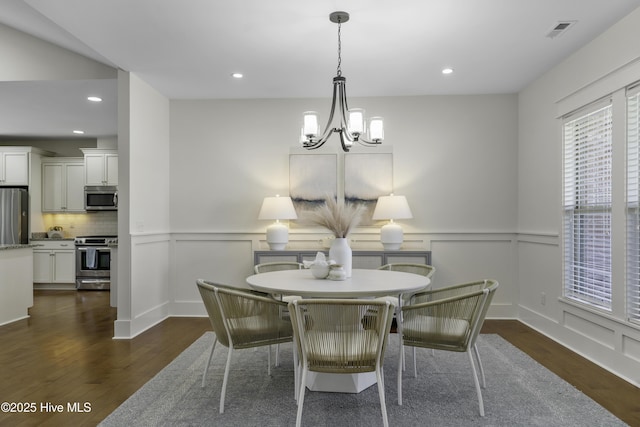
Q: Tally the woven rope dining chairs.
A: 5